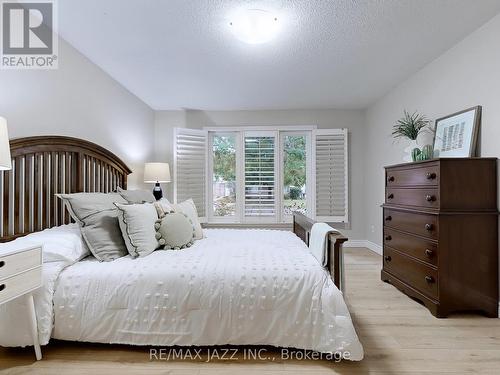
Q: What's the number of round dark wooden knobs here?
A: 10